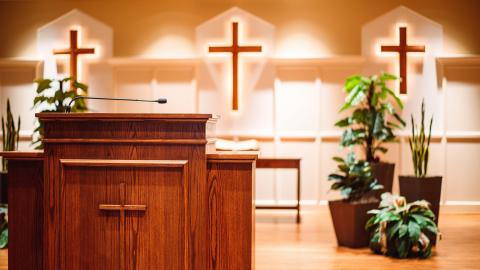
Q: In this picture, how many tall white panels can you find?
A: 3